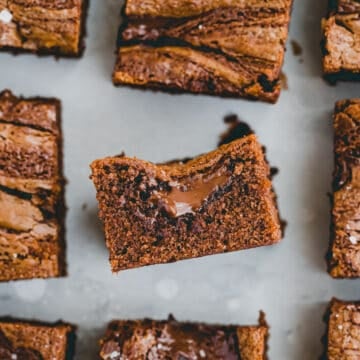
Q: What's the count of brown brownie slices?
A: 9